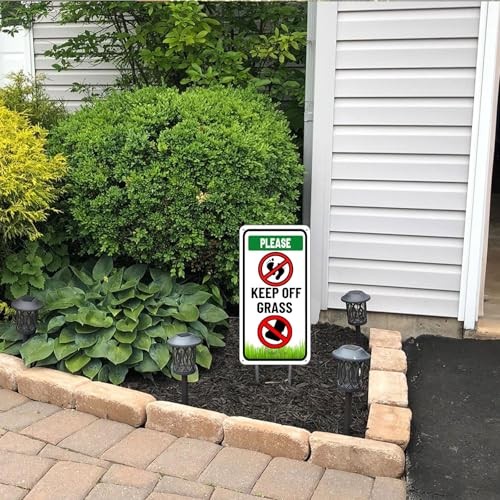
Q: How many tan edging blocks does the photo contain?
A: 10